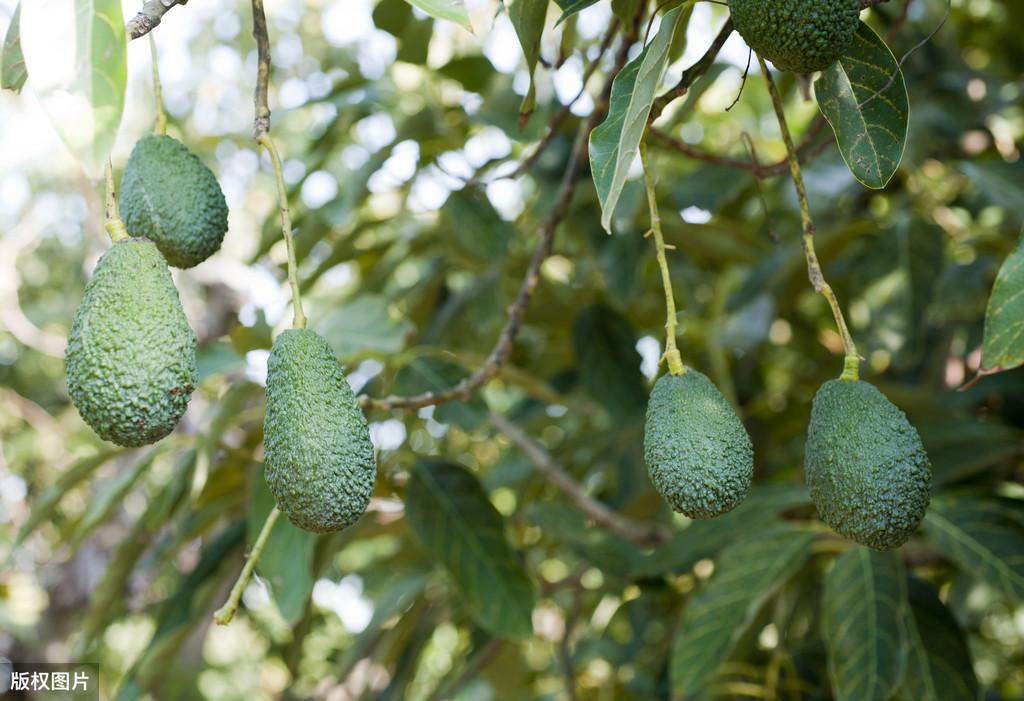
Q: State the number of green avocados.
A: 6